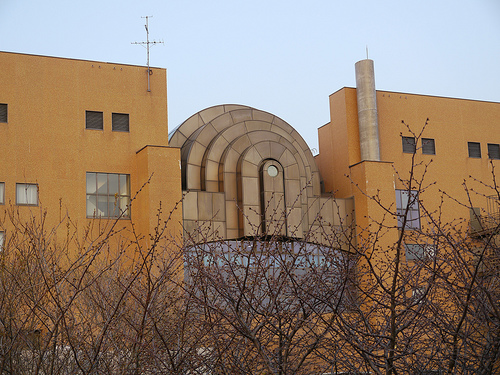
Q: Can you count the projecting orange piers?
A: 2